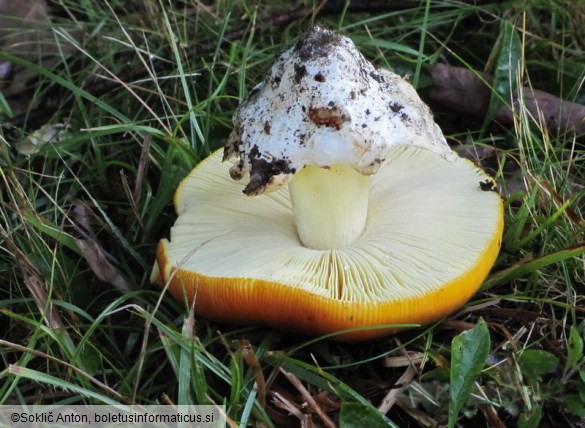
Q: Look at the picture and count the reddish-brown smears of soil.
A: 1